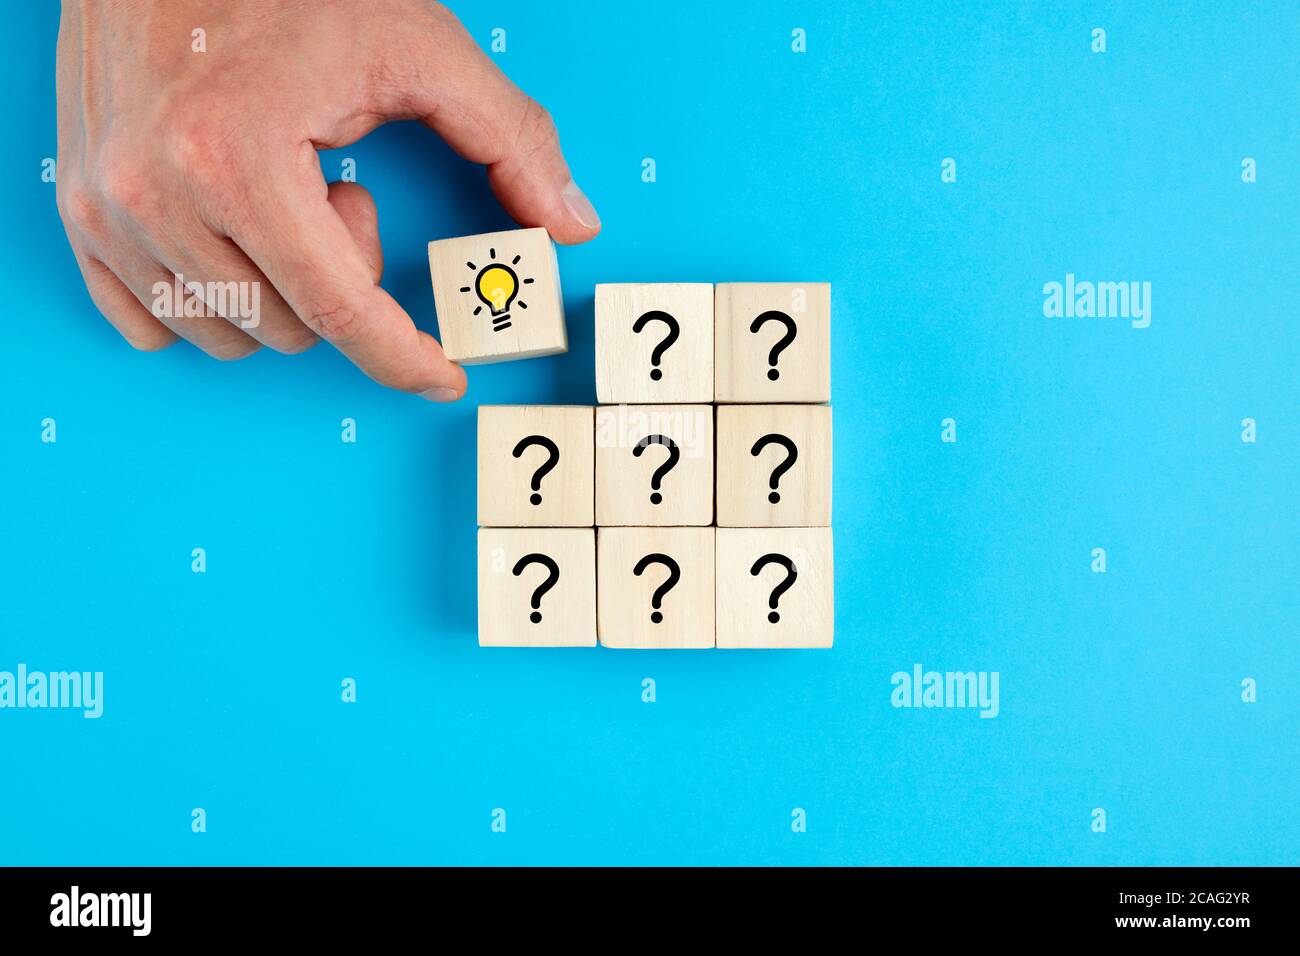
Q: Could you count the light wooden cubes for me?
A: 9